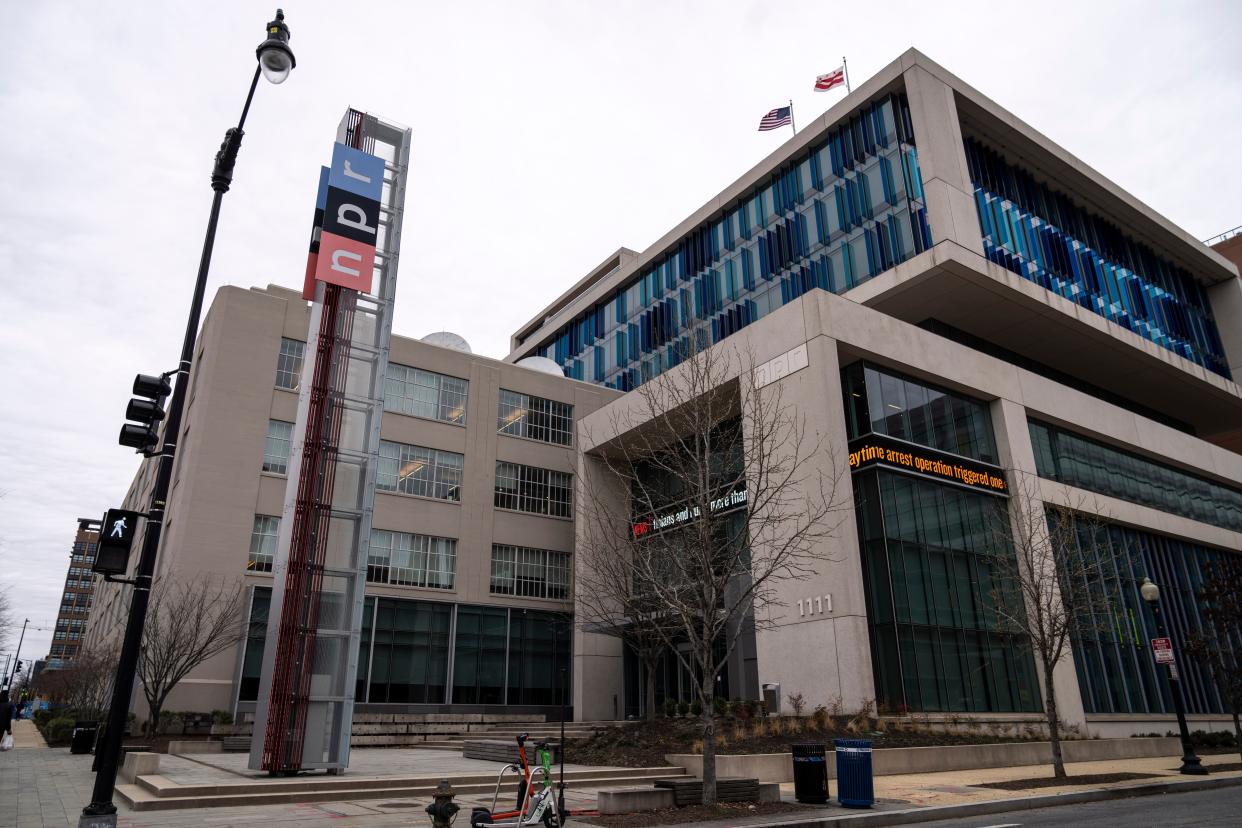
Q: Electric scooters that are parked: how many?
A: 2